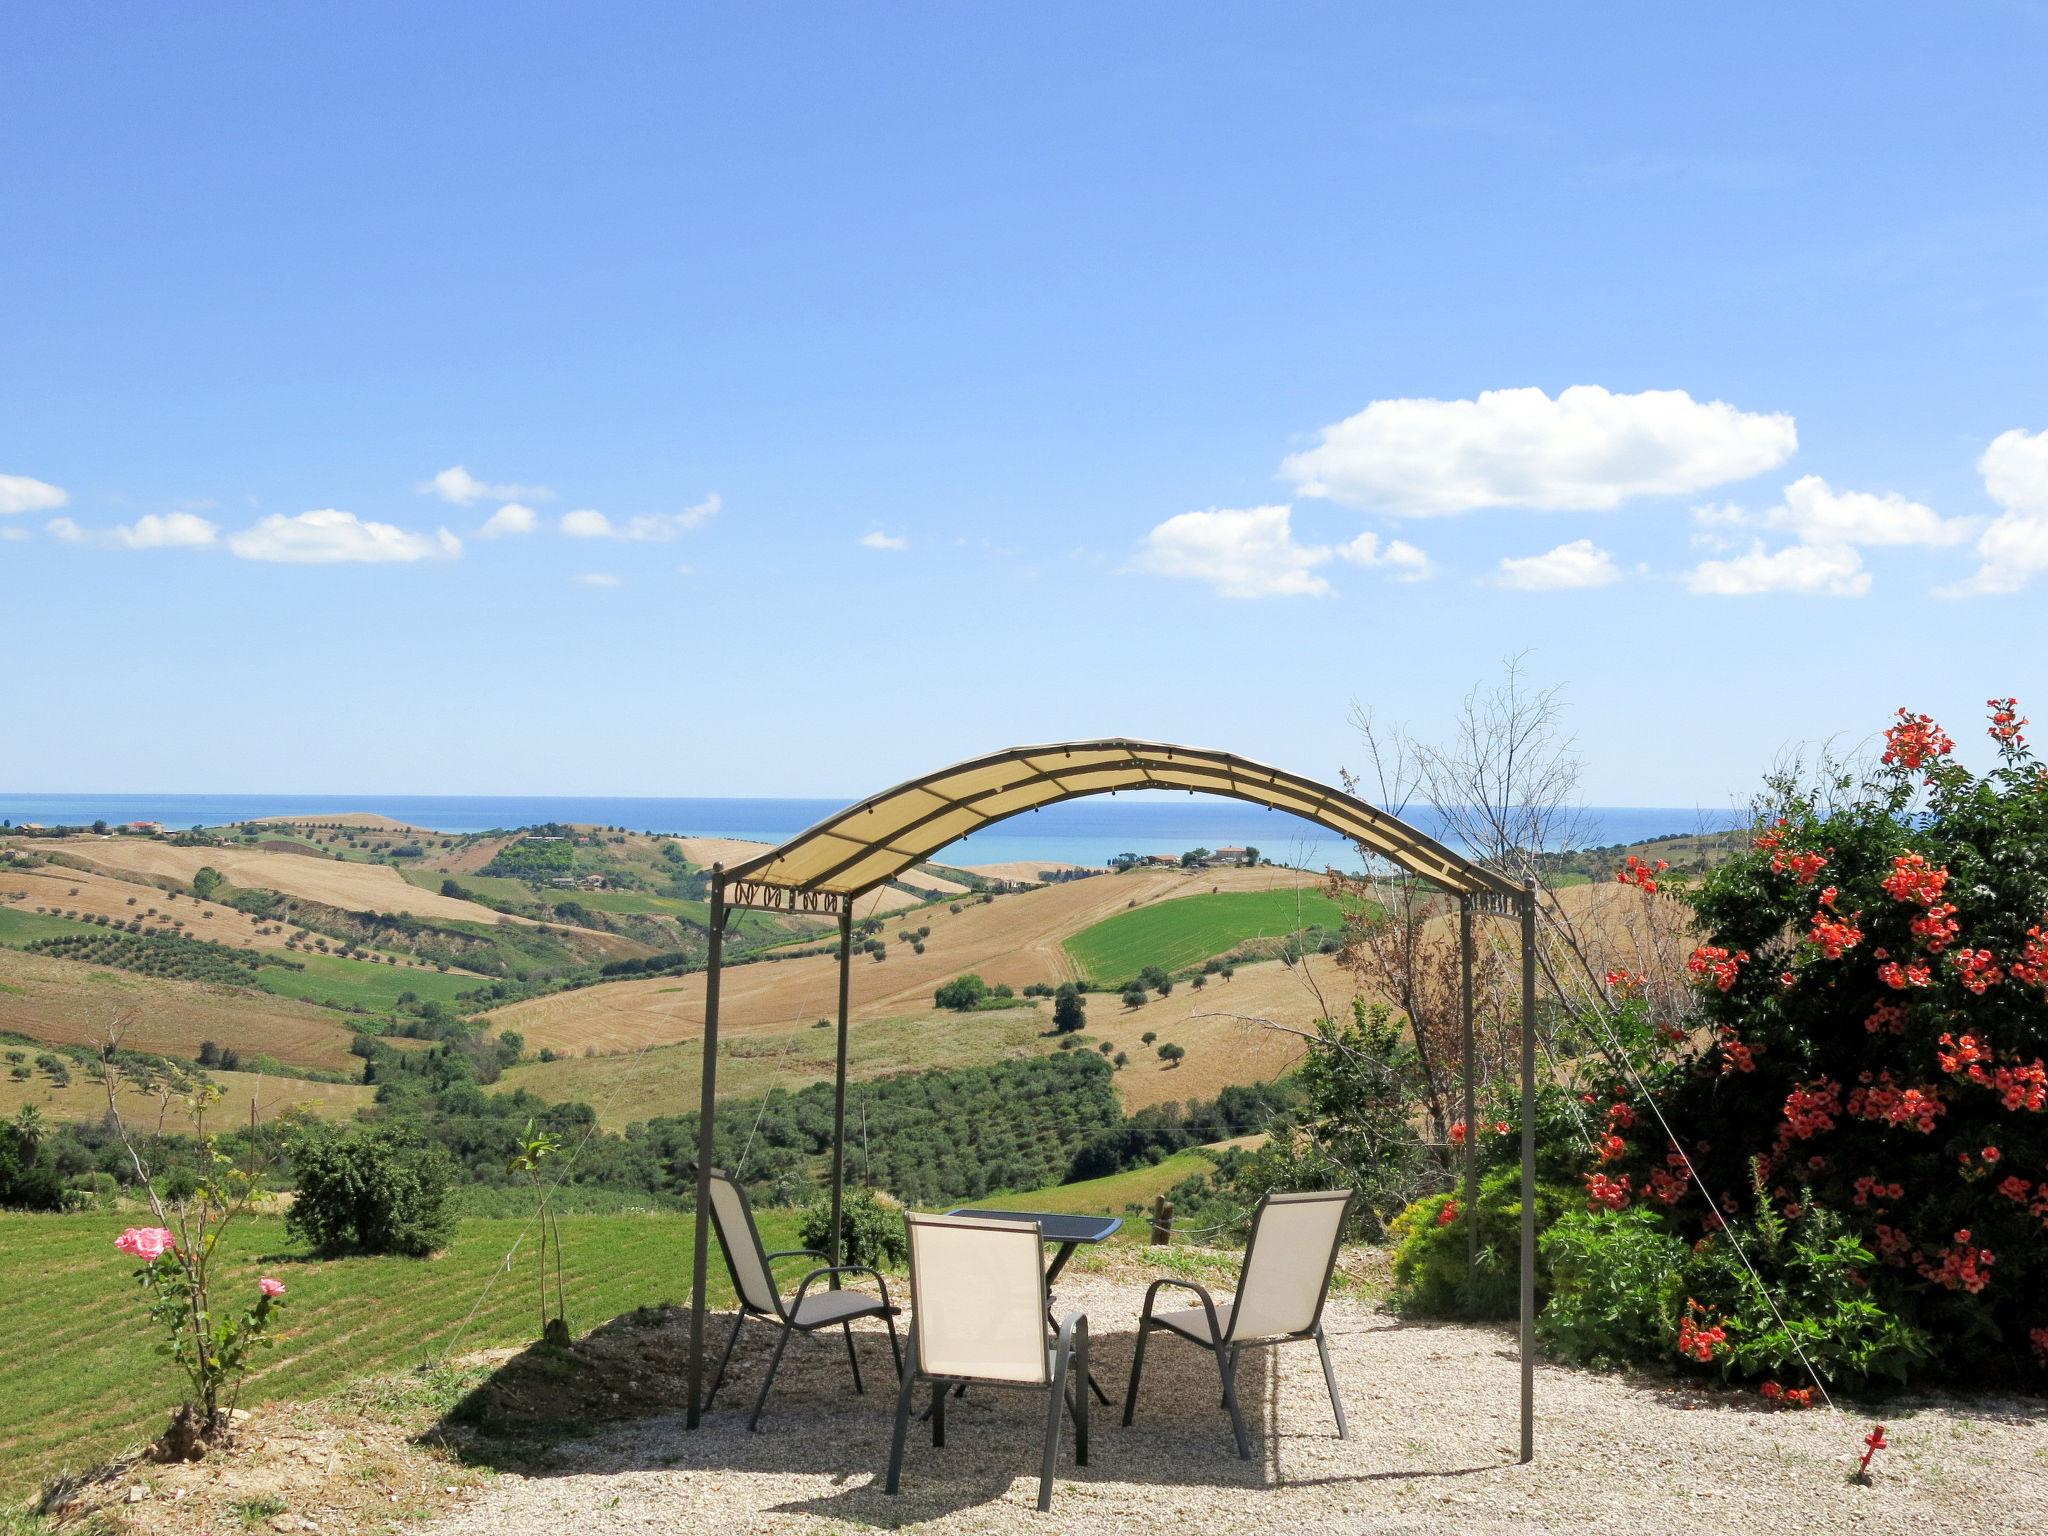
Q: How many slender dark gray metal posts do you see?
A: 4